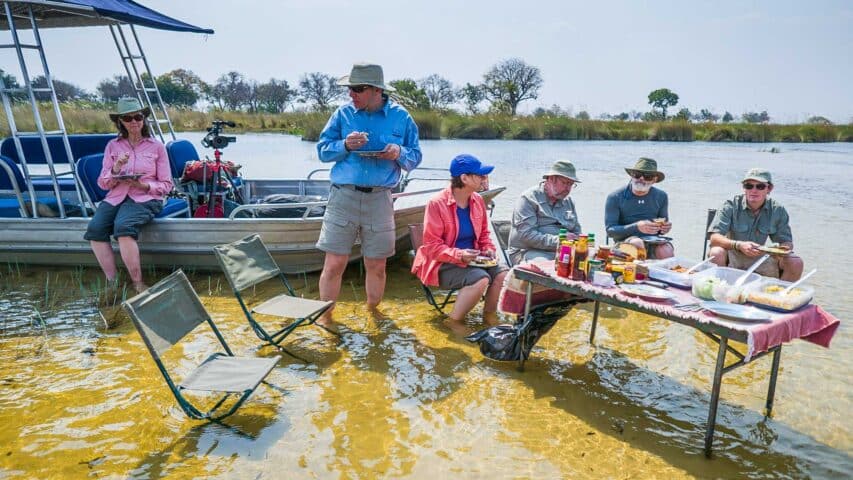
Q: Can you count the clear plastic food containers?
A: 3